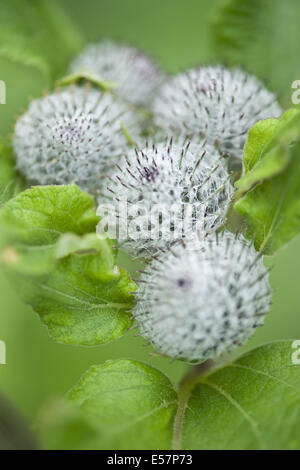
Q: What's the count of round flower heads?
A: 5